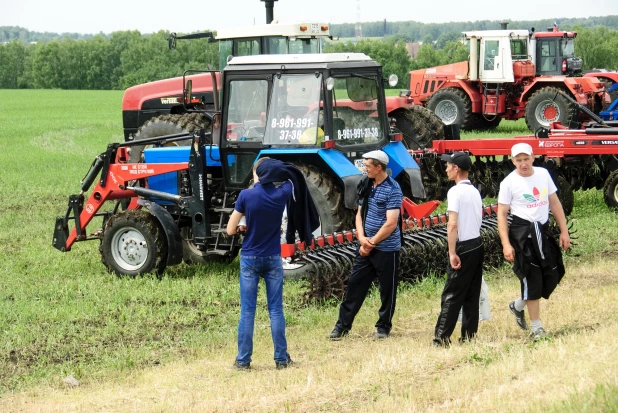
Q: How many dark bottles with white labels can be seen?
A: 0